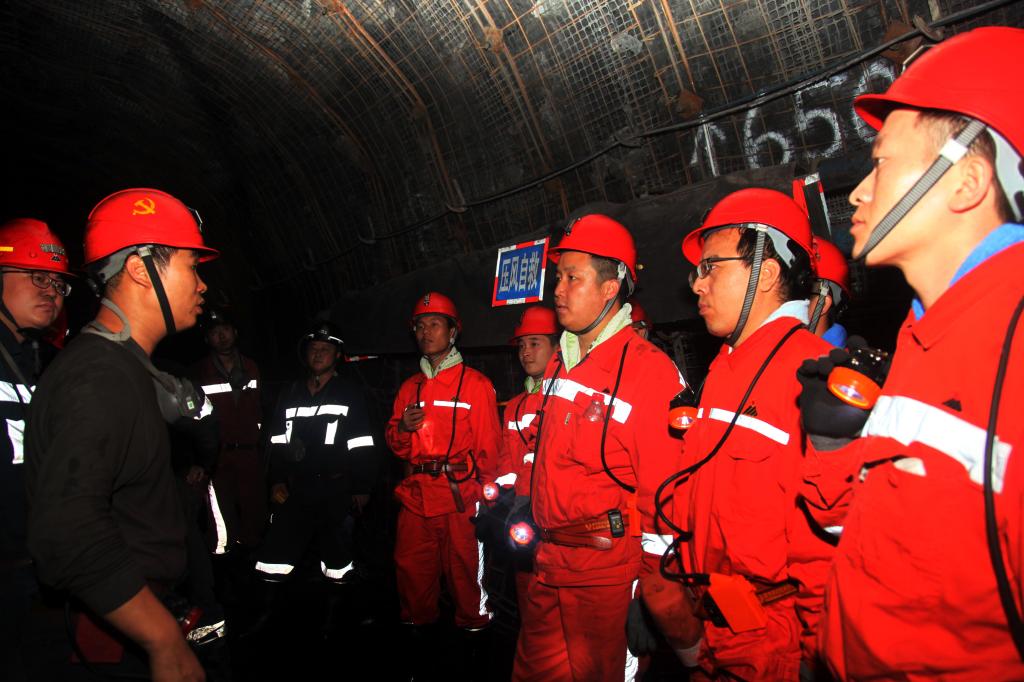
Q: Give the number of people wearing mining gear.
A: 11